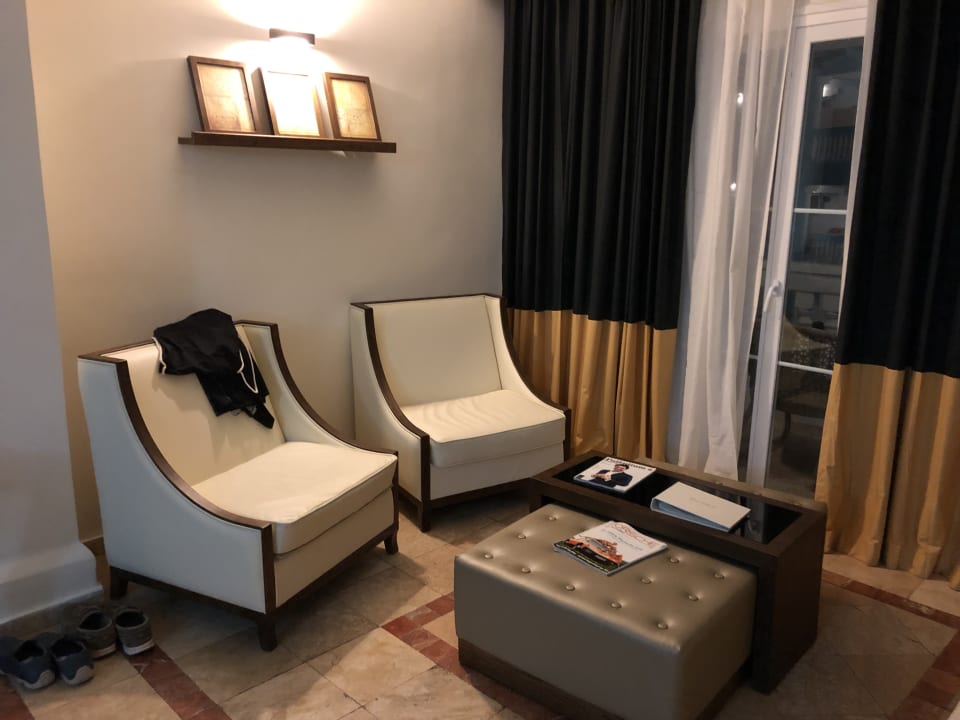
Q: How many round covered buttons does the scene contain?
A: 11